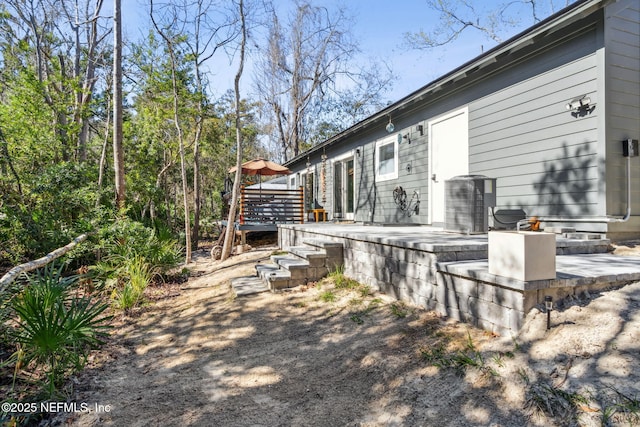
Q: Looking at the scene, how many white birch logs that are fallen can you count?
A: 1